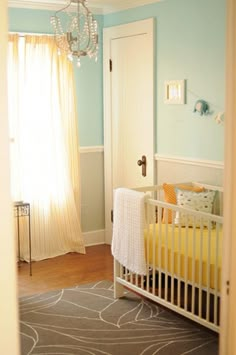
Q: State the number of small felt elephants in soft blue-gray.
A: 1